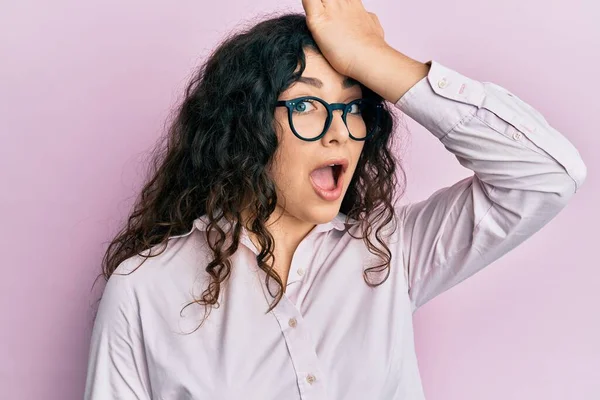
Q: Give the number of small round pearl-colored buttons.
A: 5